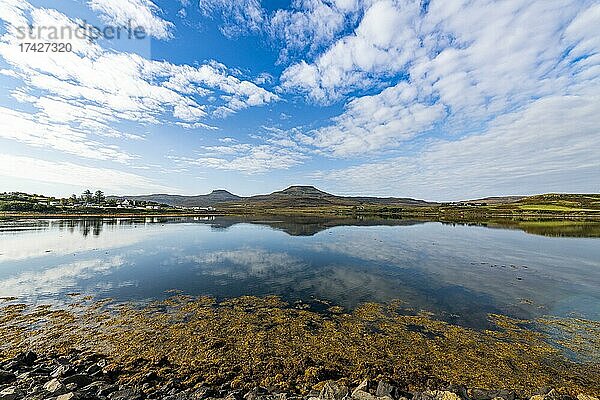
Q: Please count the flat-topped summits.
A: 2